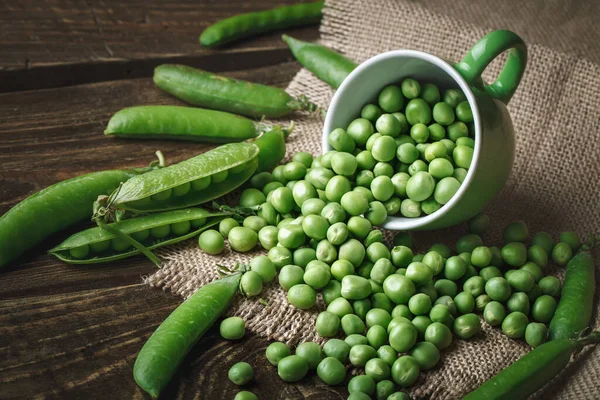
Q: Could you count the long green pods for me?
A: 11